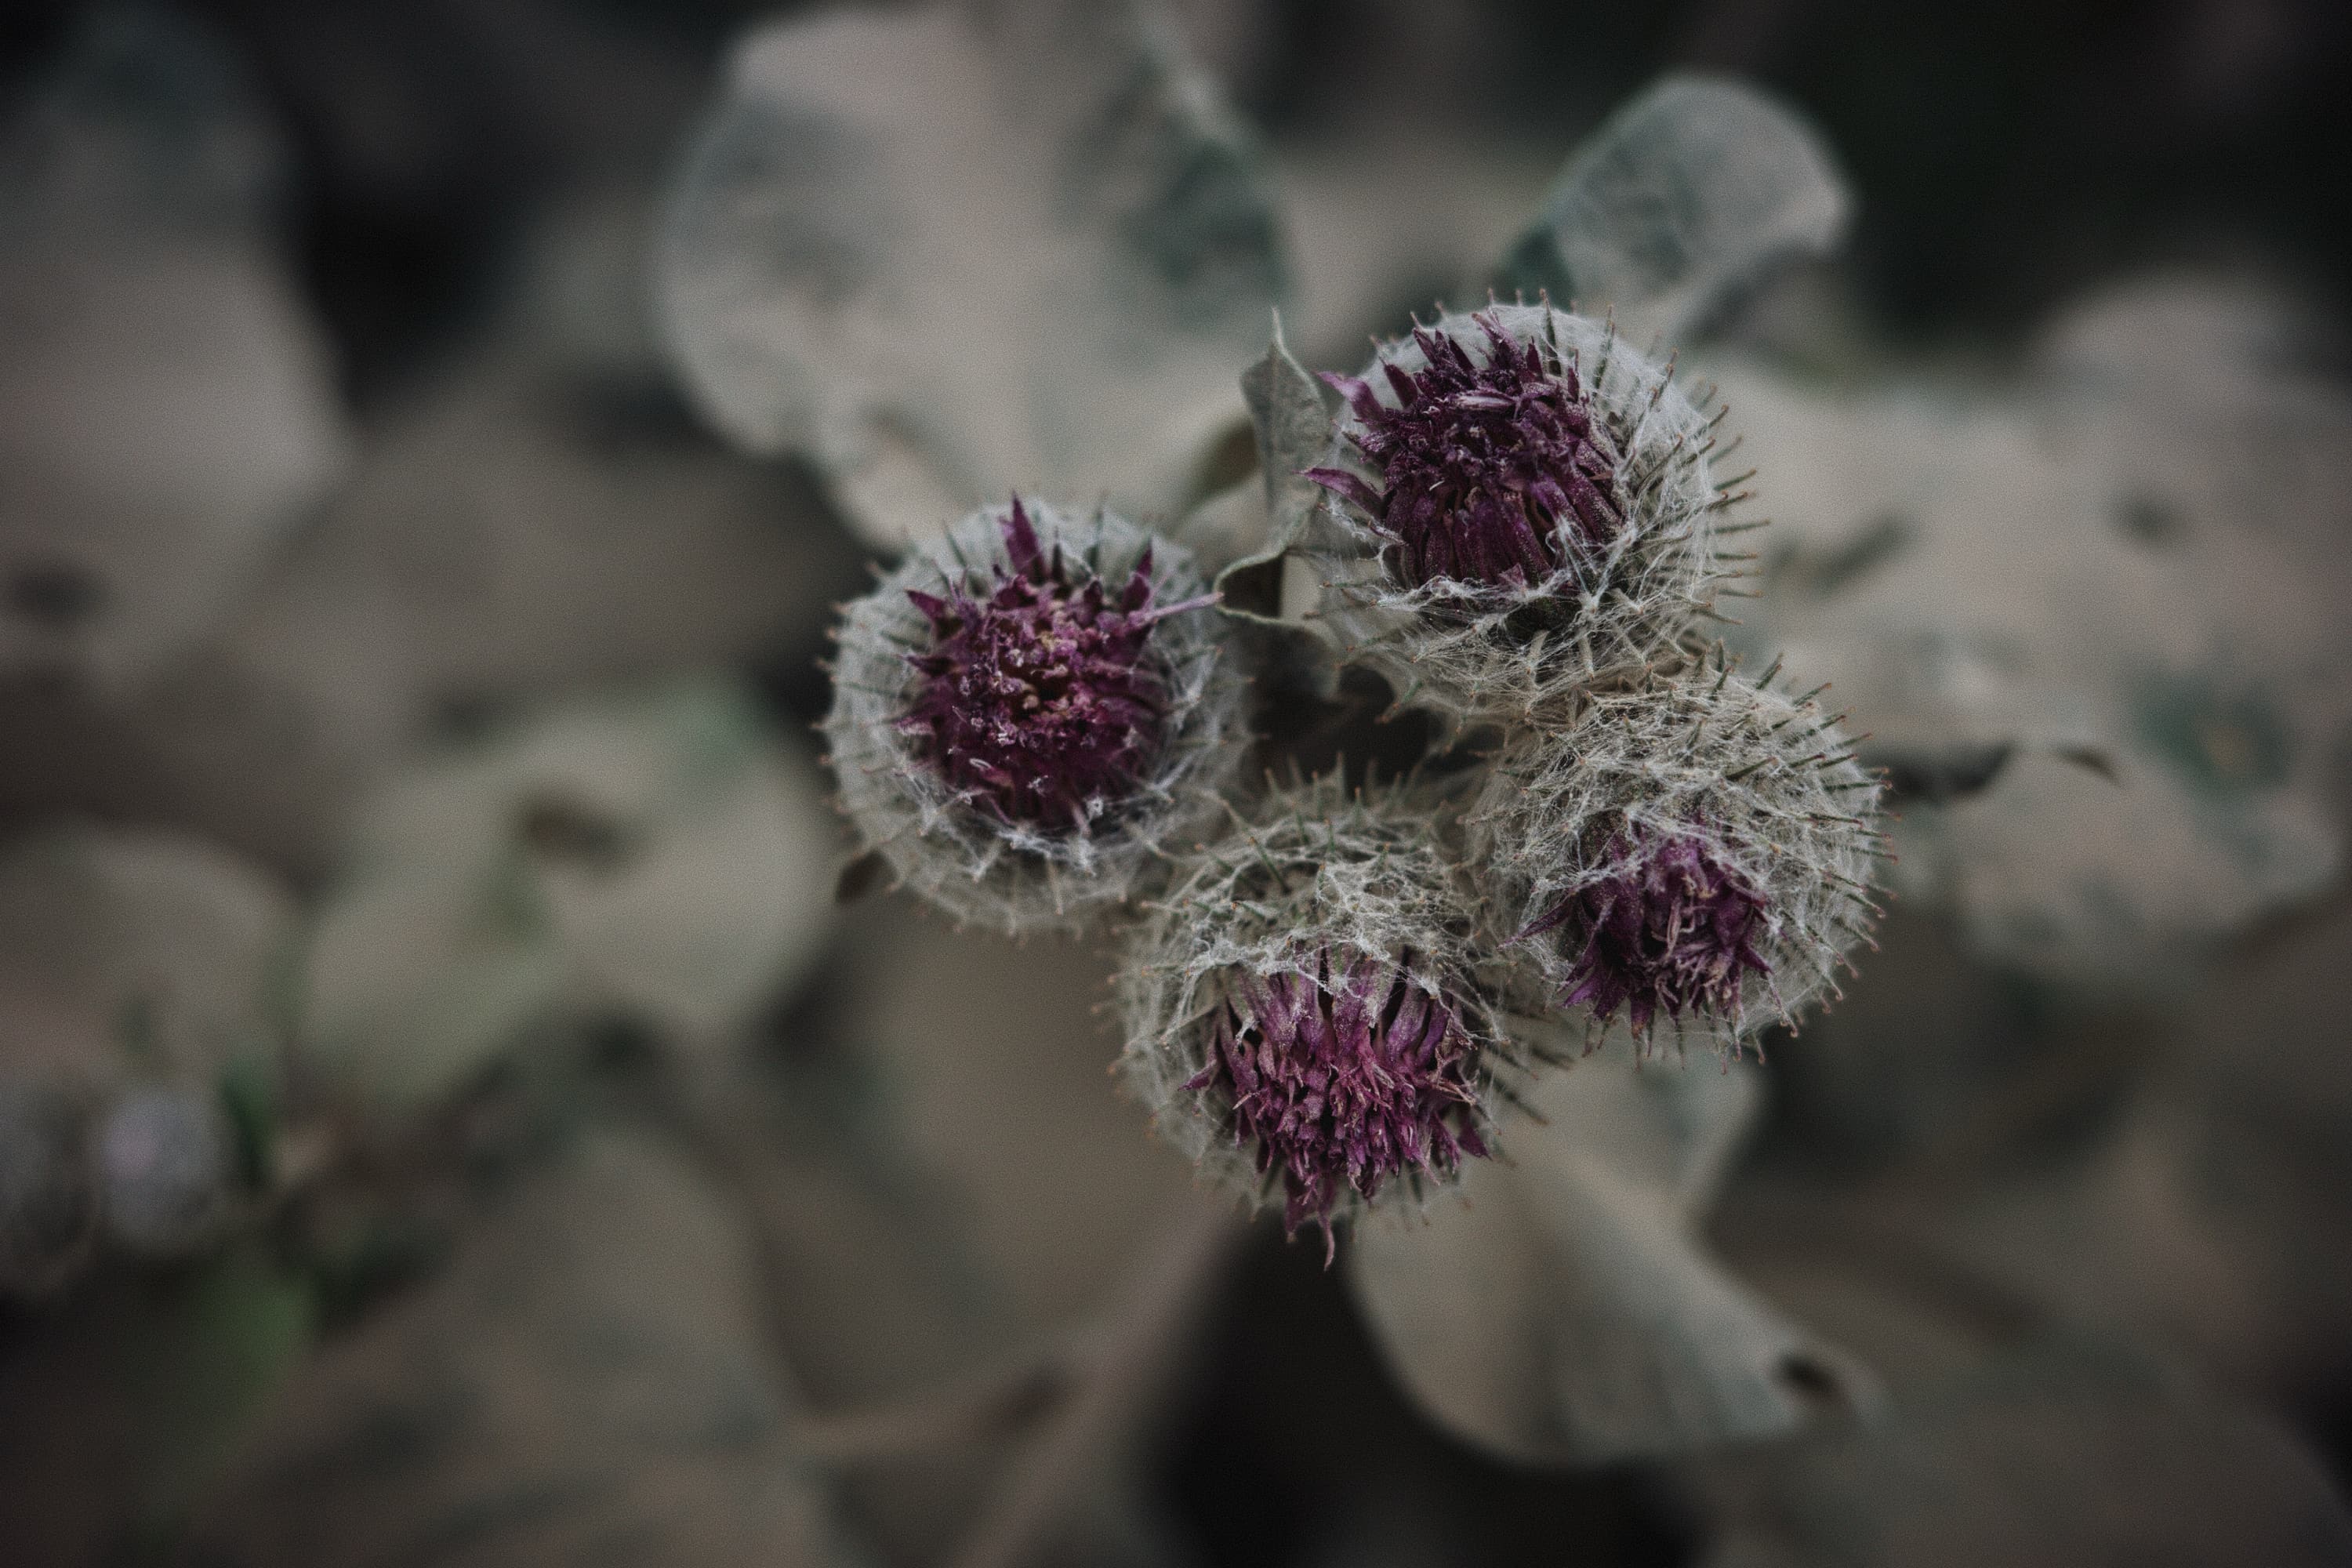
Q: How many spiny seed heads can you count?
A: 4